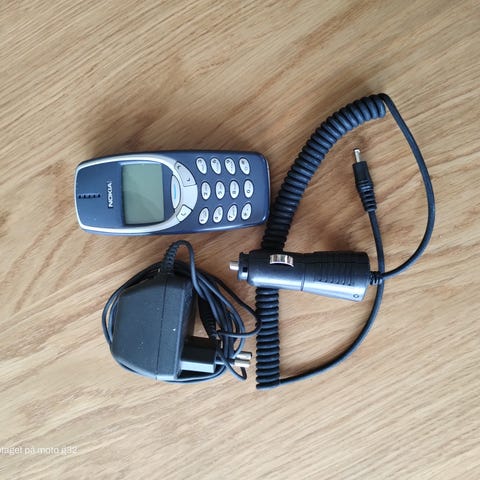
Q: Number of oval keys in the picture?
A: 12